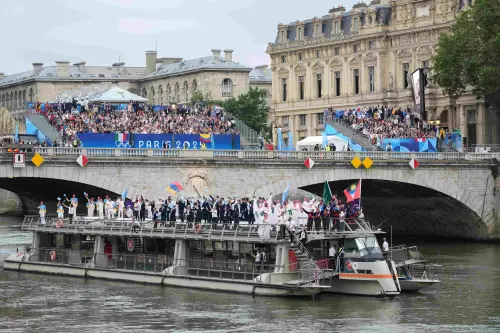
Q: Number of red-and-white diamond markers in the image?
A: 3